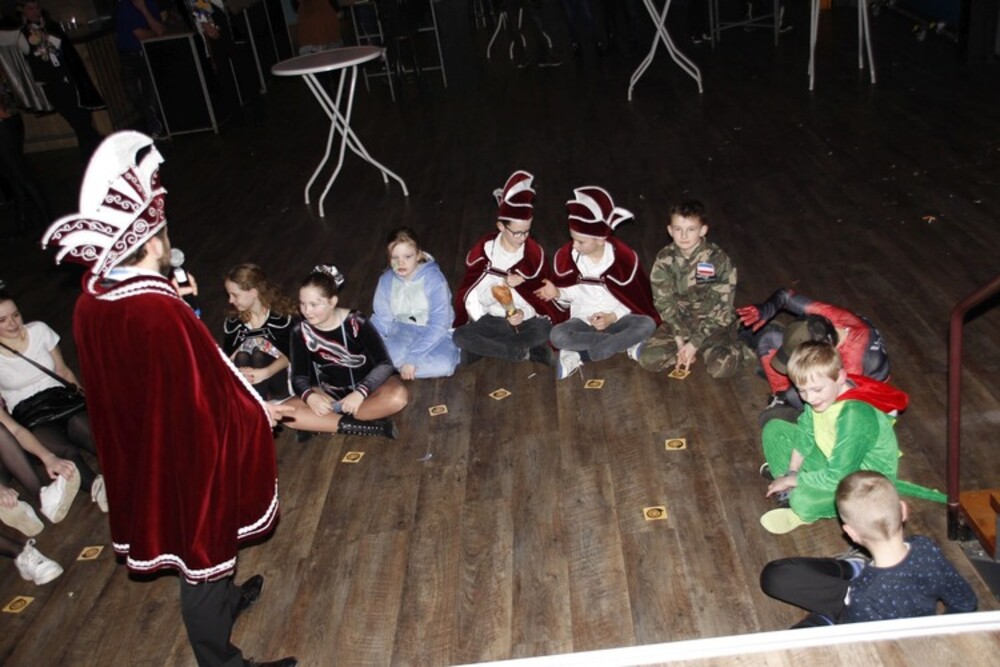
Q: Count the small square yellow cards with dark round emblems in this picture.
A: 9